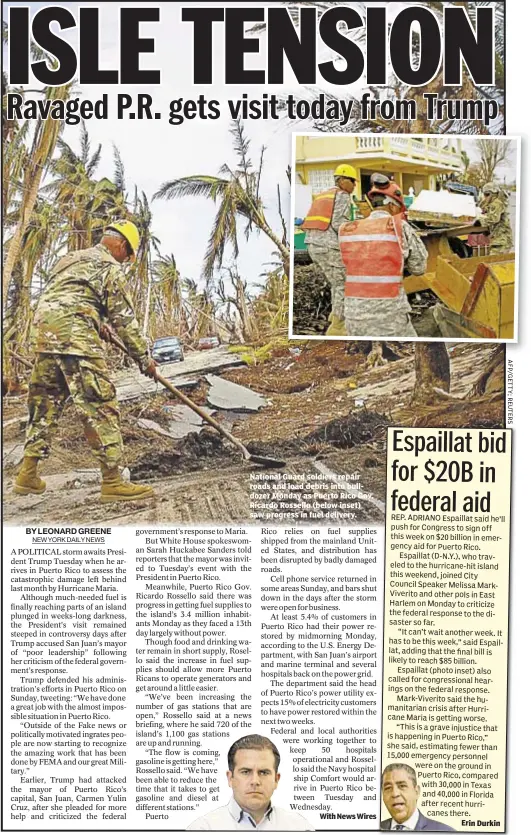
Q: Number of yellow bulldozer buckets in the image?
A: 1